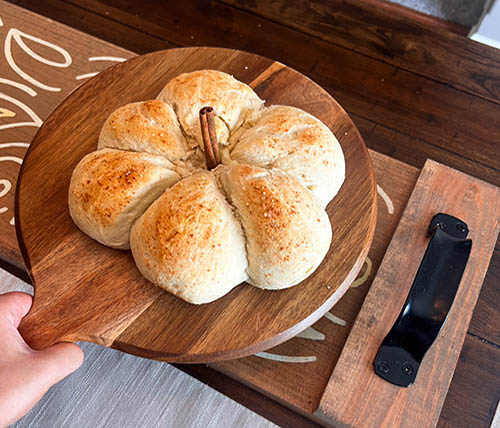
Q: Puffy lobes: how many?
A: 6